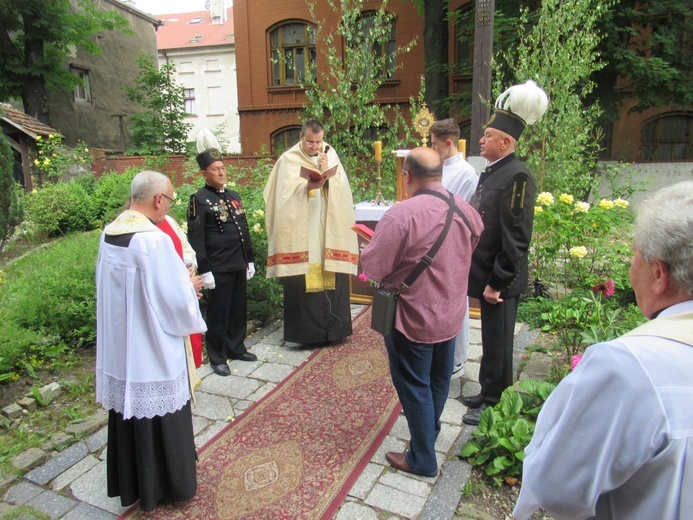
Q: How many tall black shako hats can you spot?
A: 2